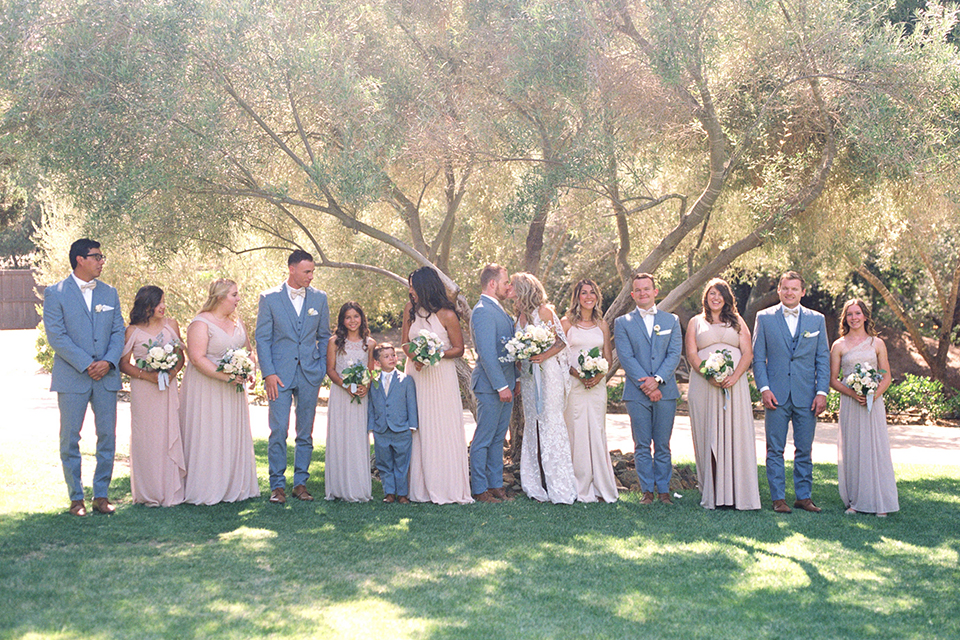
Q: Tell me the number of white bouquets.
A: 8